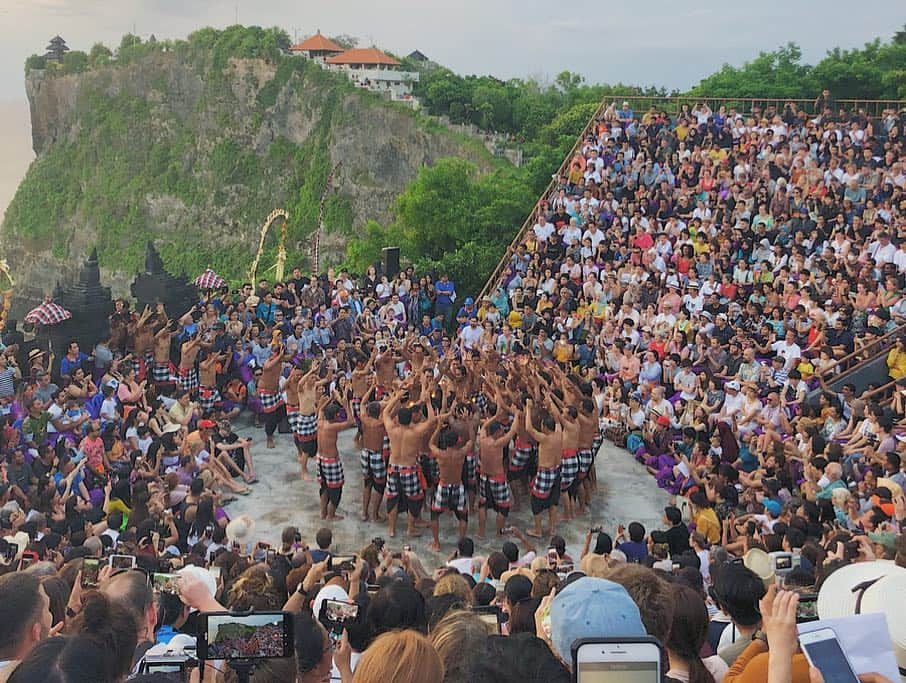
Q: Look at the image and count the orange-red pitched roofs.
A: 2